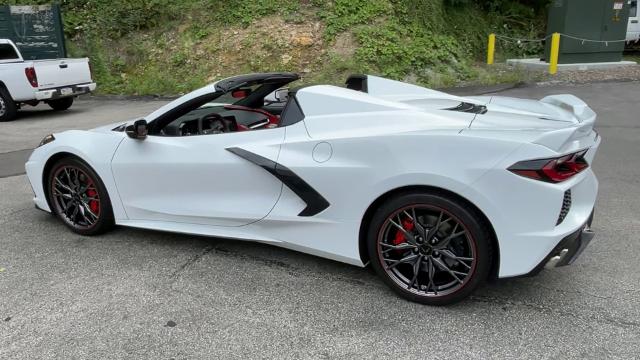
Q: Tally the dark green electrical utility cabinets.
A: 1